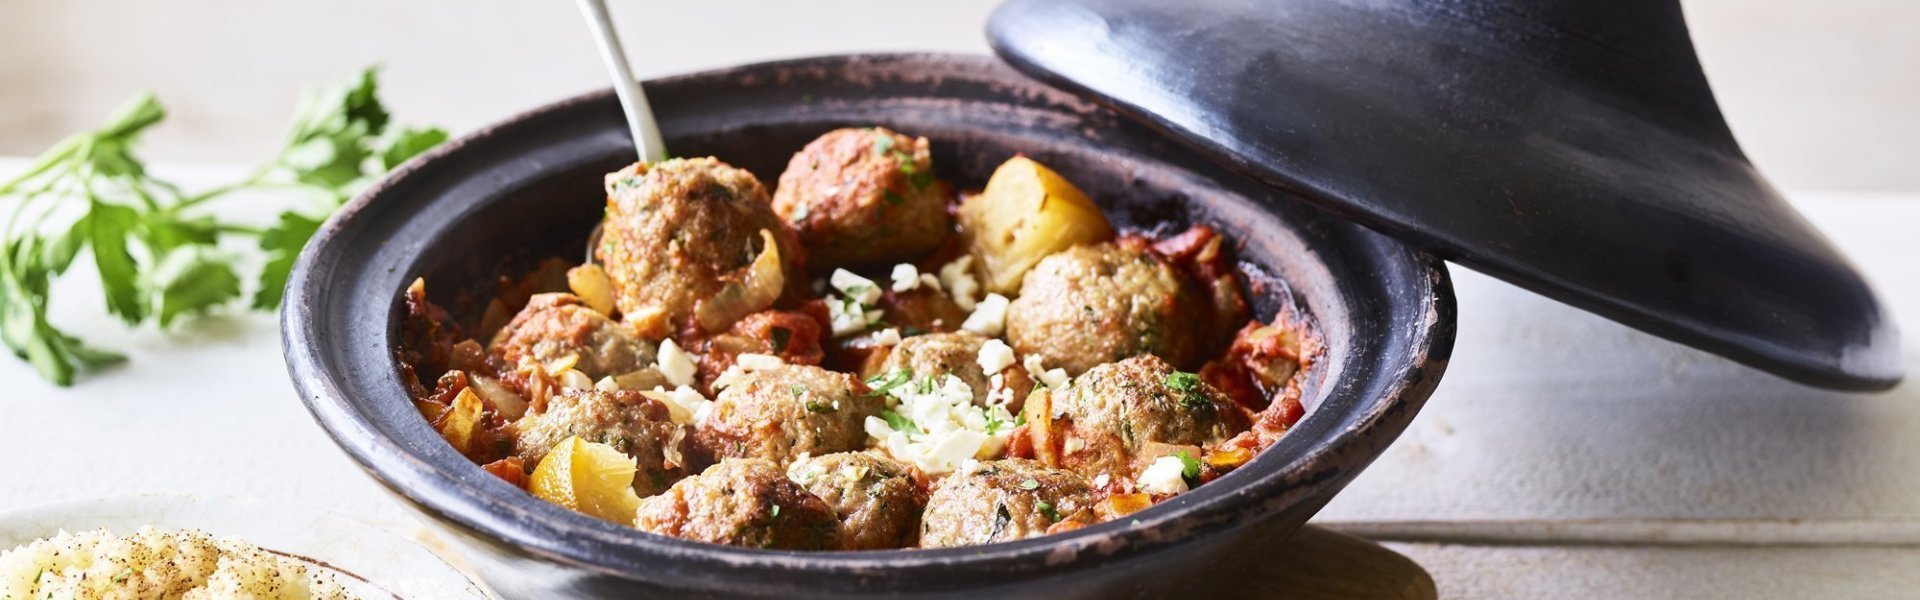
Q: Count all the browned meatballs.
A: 11